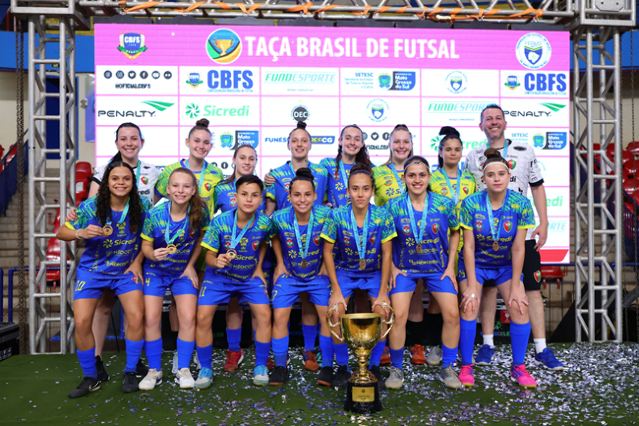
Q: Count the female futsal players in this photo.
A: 13